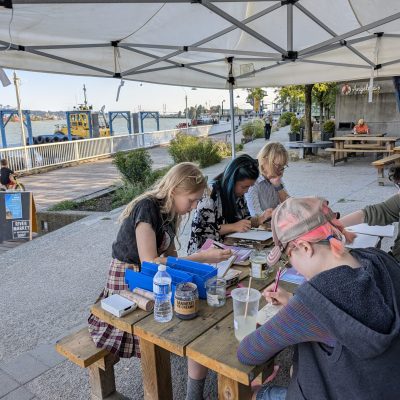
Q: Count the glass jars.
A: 3